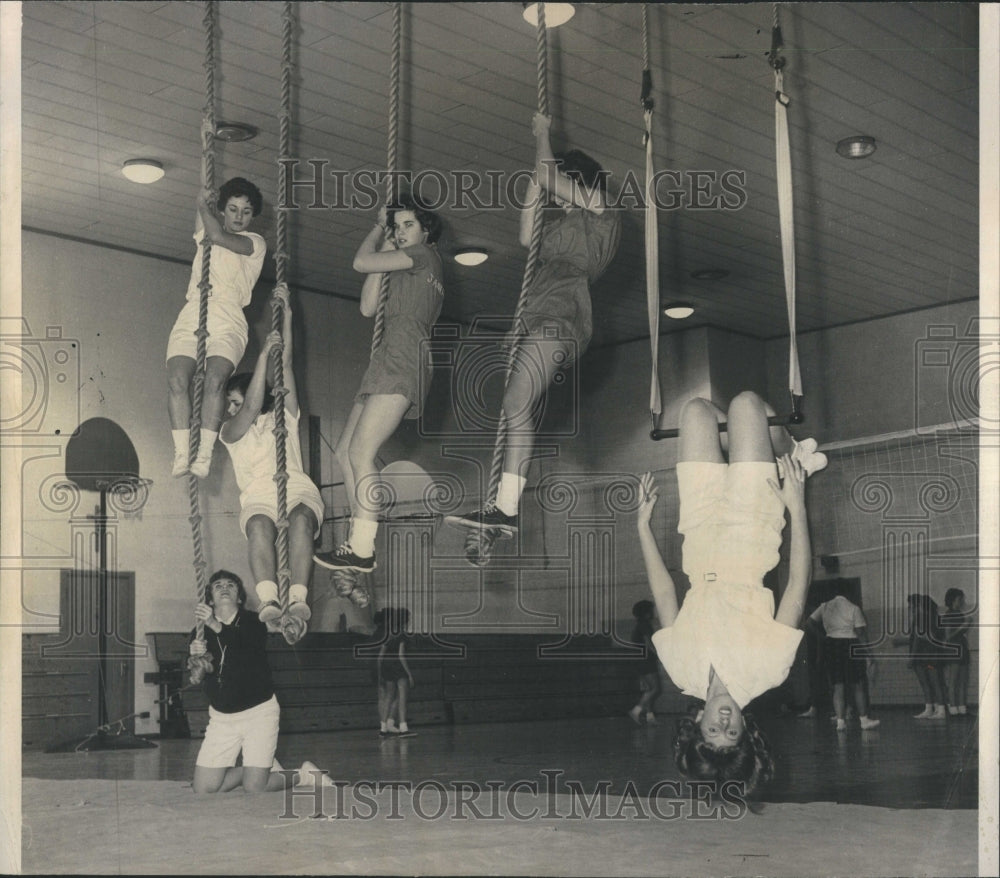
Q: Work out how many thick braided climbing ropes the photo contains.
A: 4